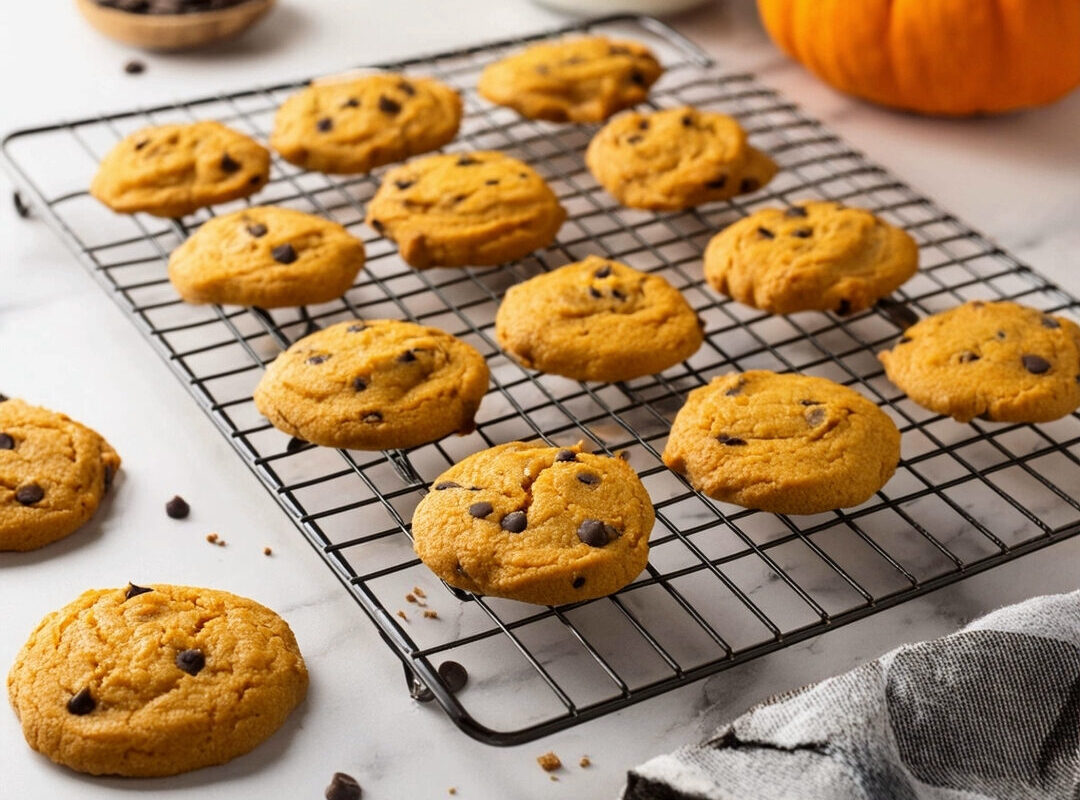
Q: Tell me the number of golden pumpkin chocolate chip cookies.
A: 14